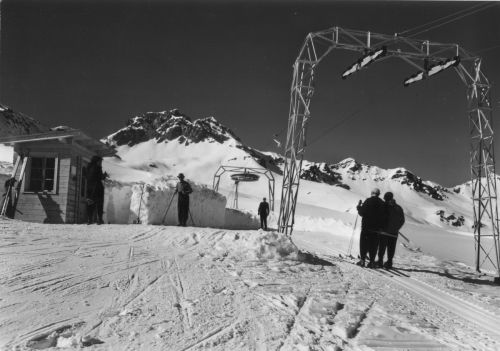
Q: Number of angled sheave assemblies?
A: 2